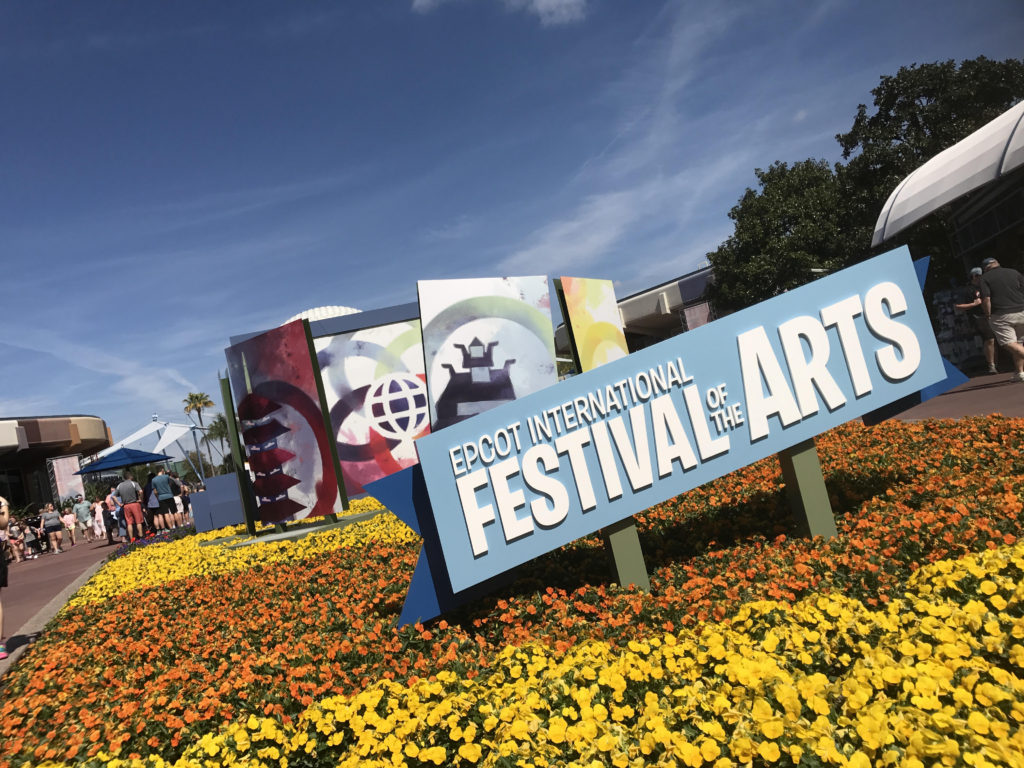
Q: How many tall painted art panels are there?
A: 4